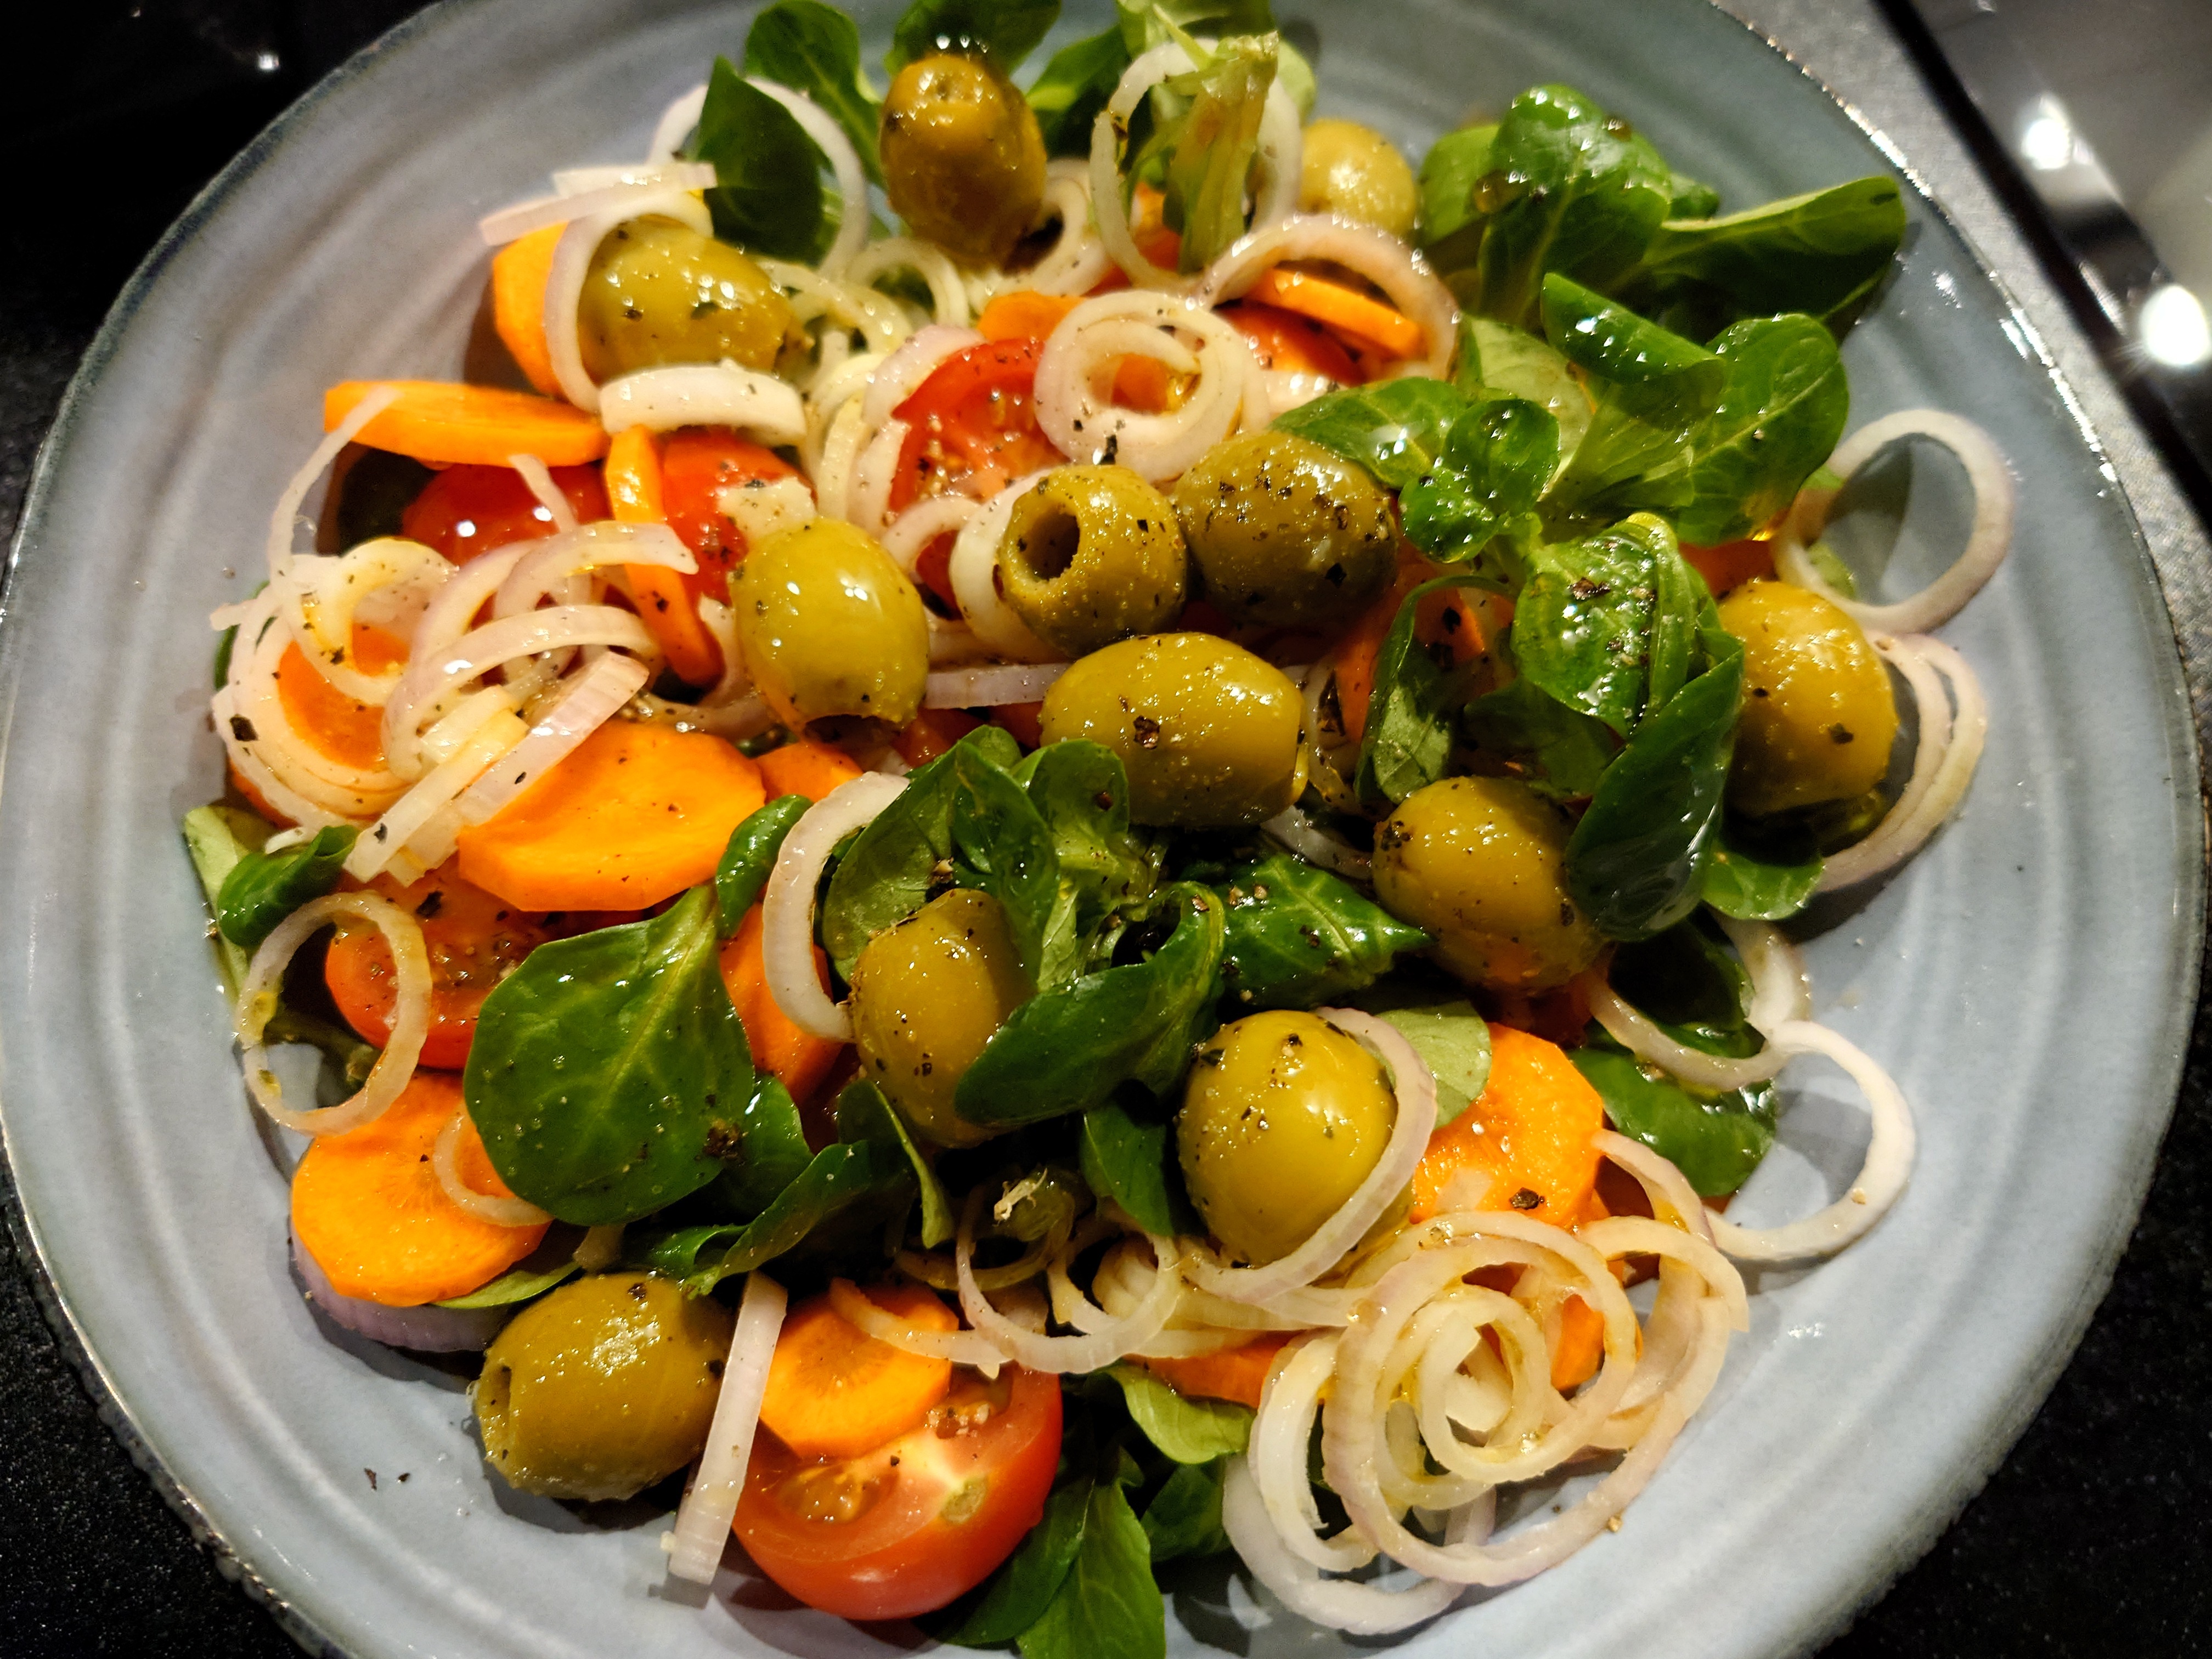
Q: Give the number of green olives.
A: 12